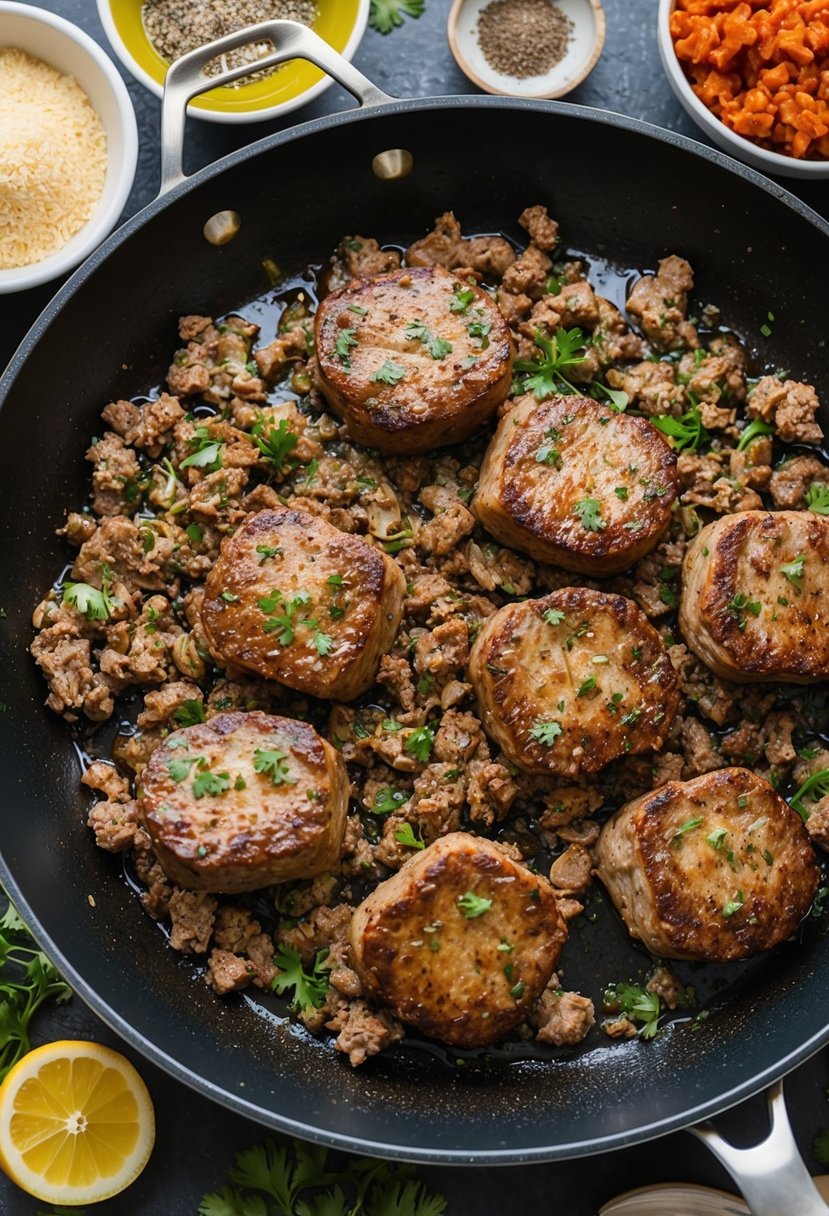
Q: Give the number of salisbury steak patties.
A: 8